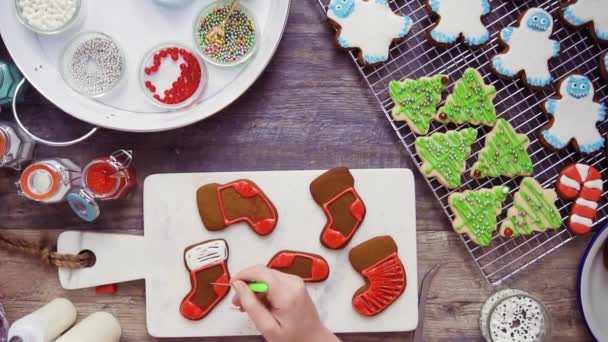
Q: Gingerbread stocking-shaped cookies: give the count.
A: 5